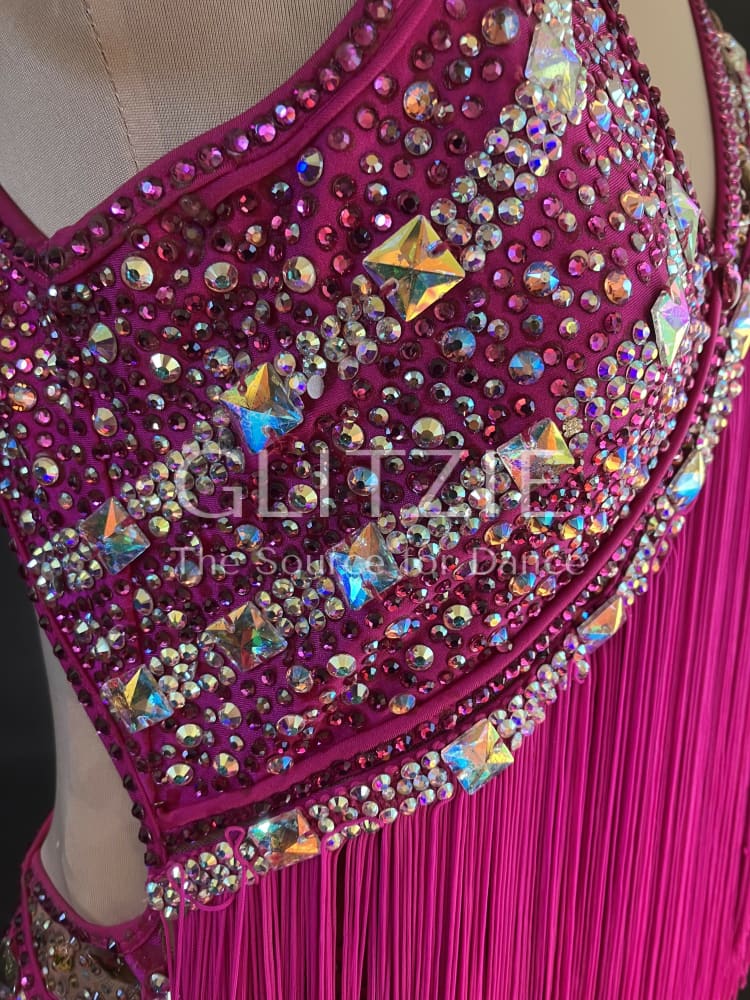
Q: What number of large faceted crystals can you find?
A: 15